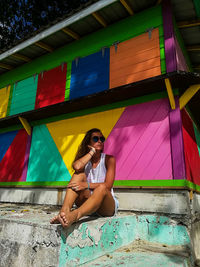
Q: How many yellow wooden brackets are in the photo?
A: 3